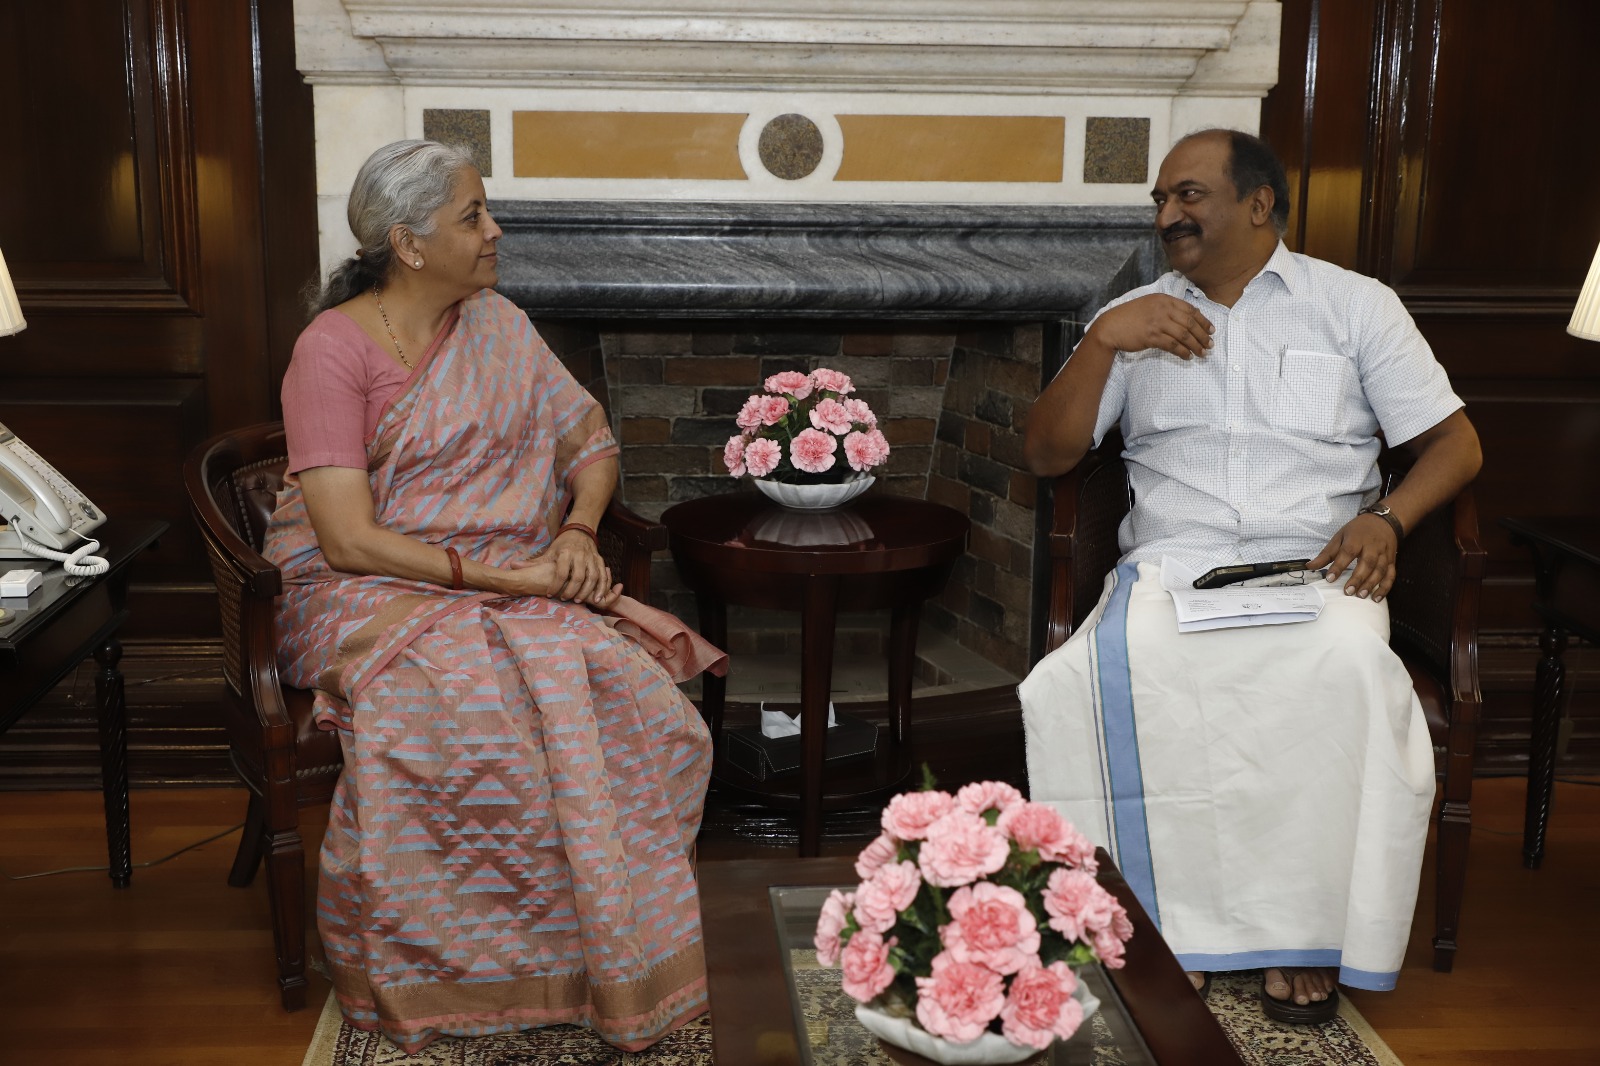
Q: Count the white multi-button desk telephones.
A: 1